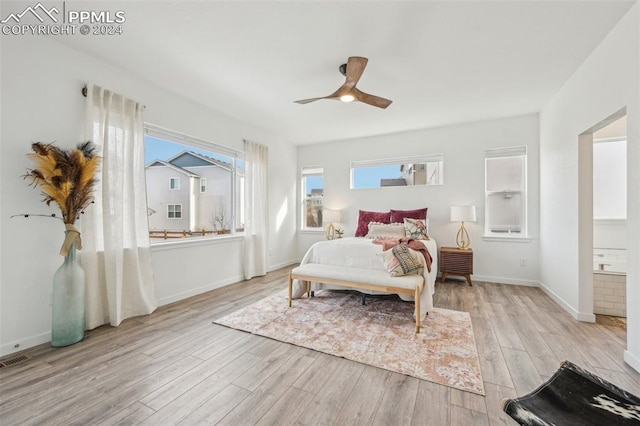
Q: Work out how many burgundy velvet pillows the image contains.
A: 2